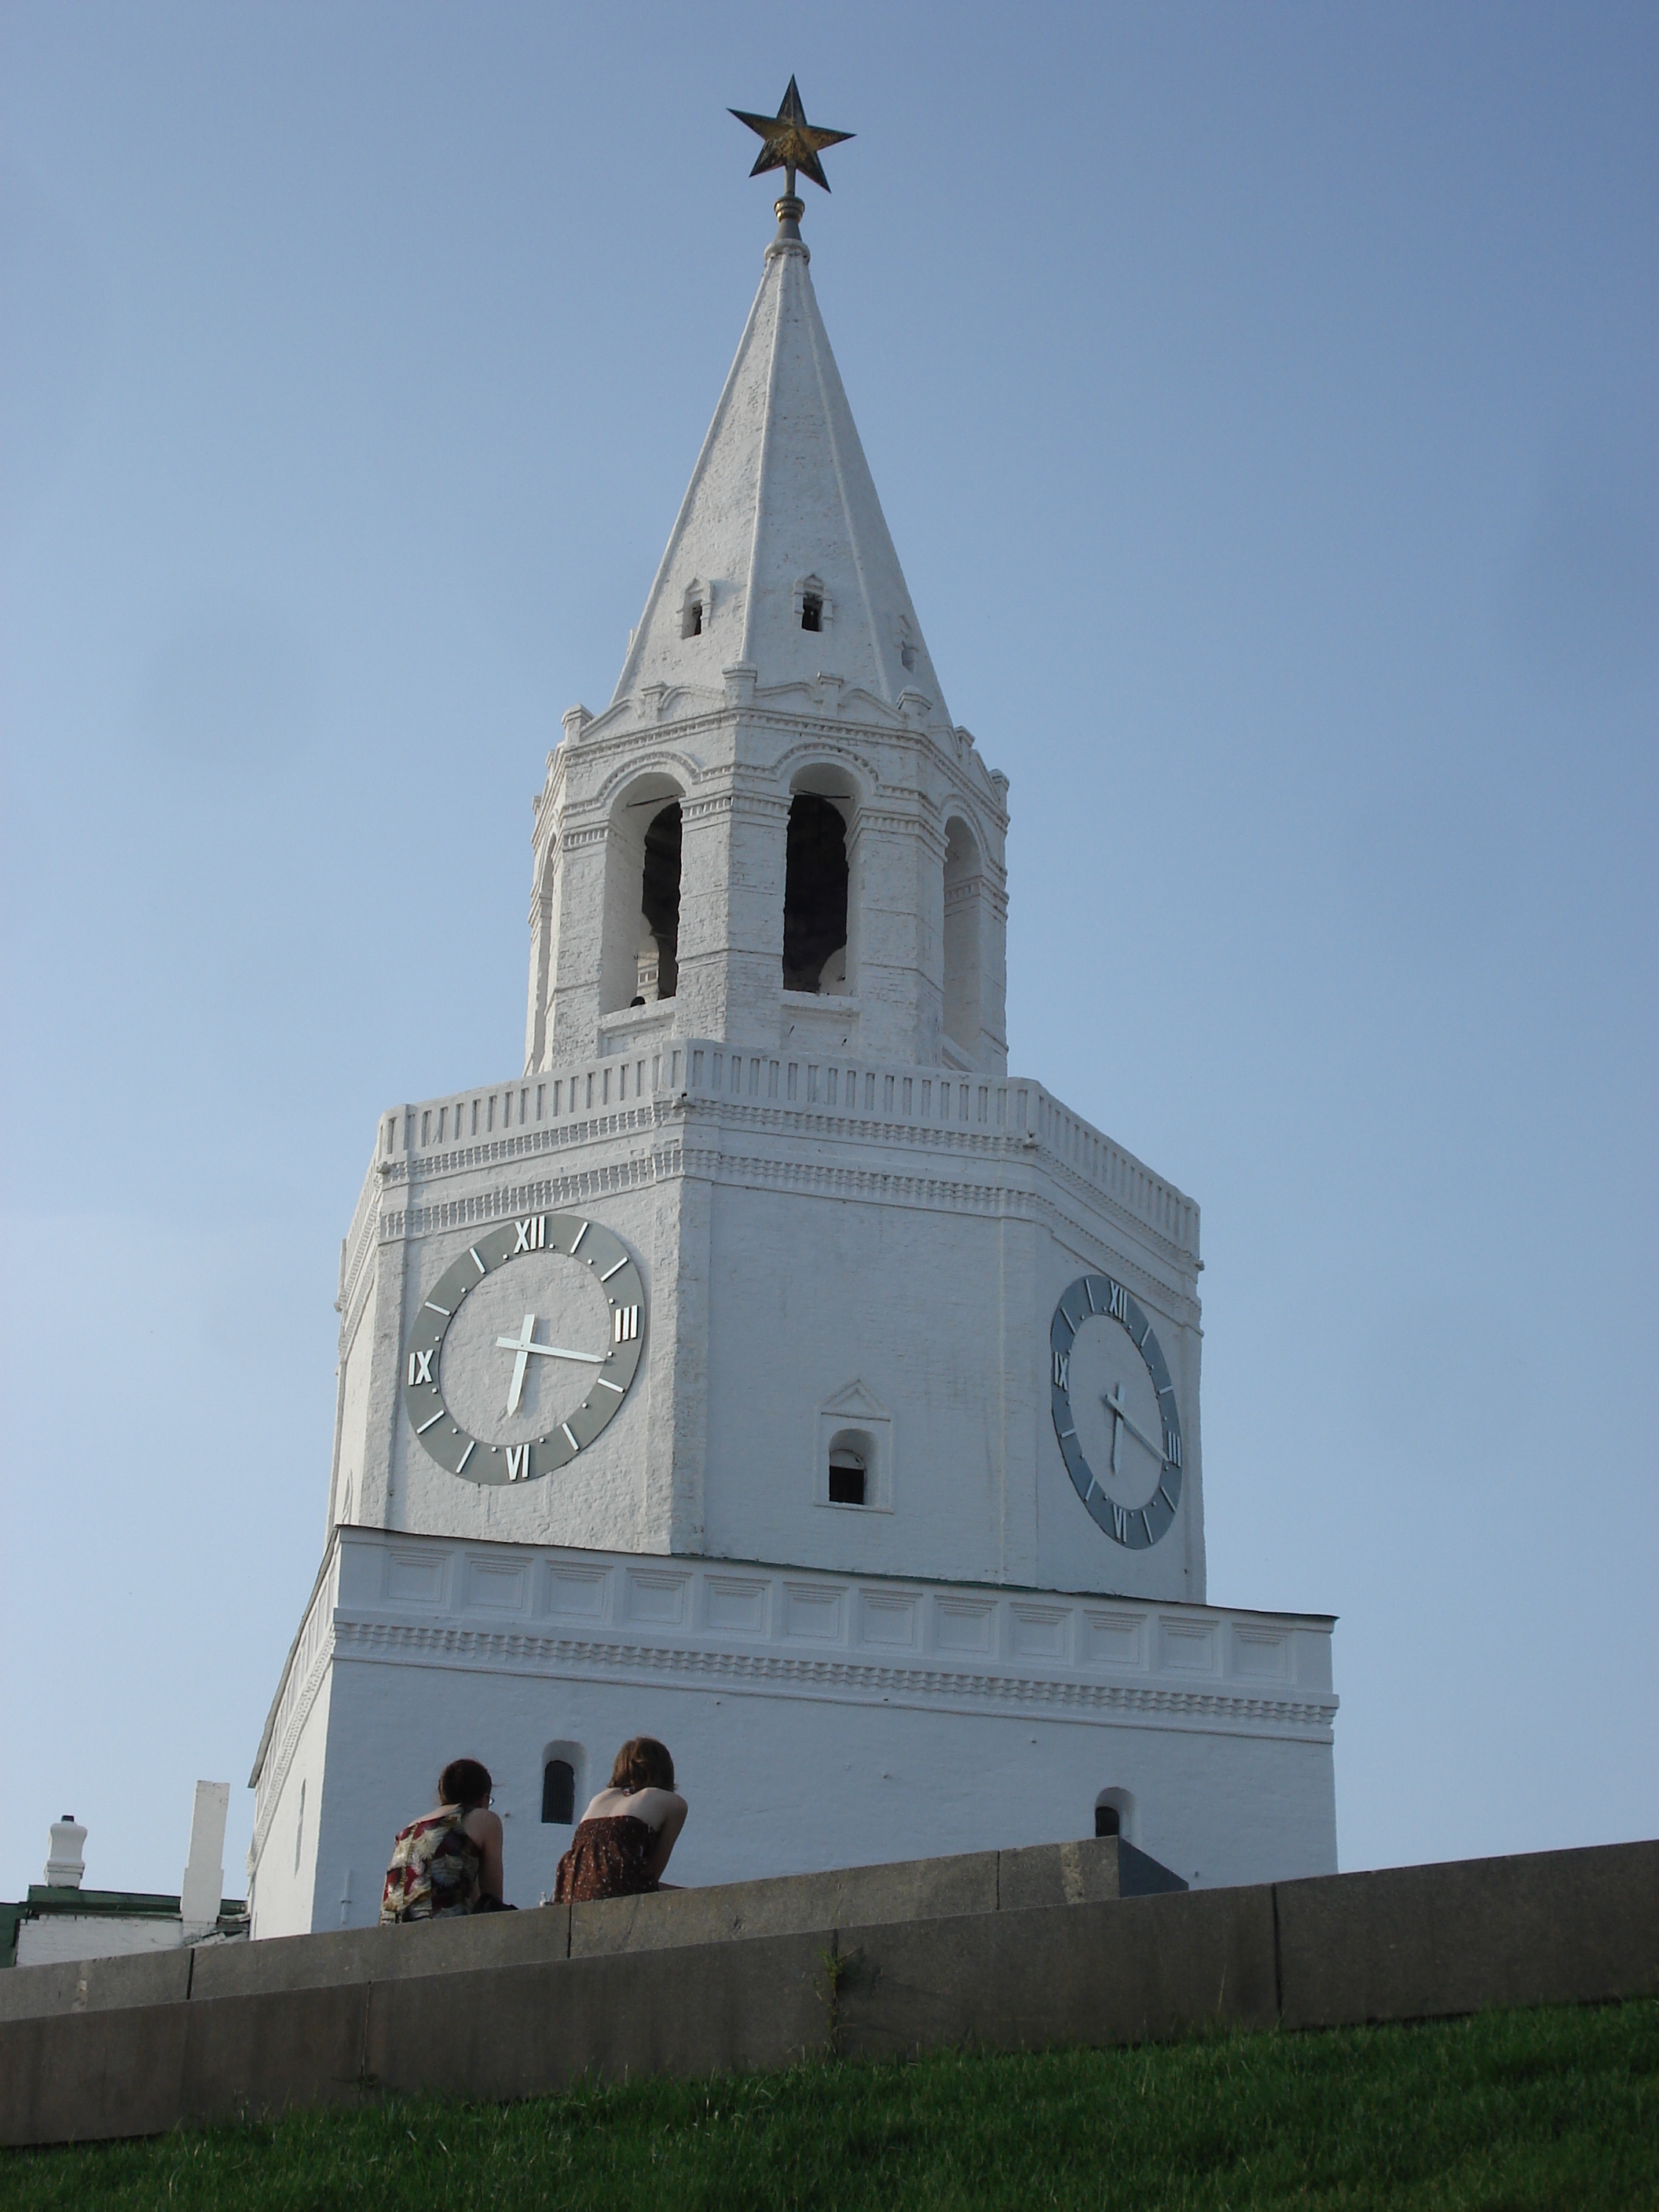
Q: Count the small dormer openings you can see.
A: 3